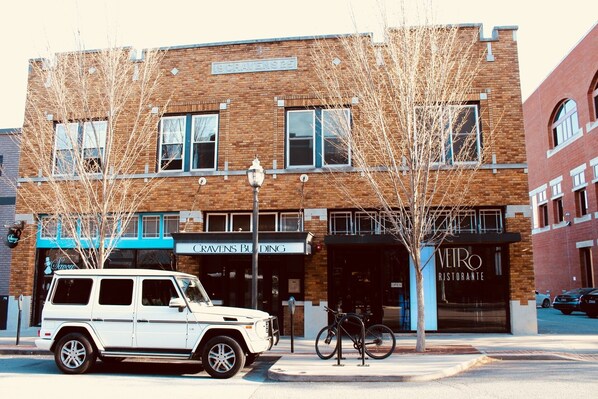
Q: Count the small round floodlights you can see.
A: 2